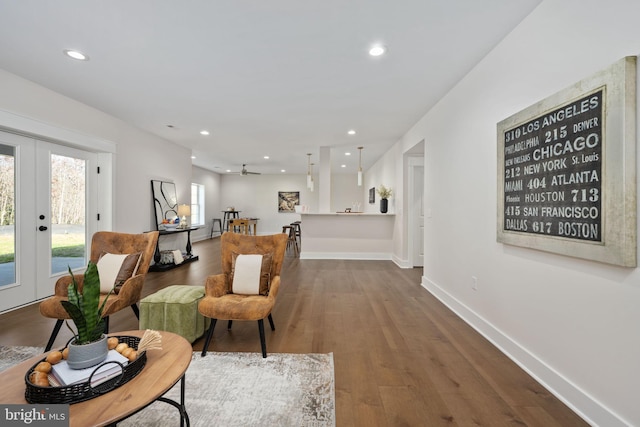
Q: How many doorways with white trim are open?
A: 1